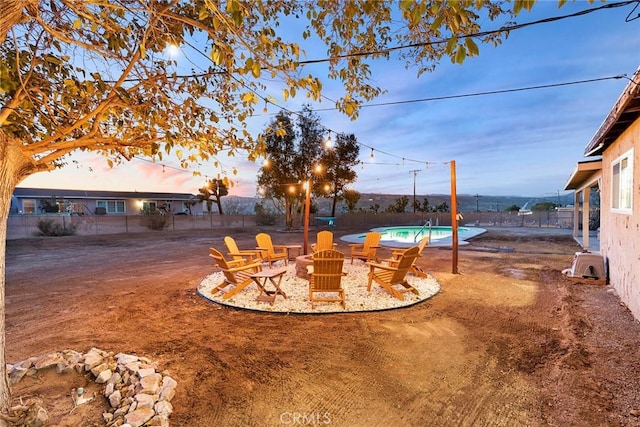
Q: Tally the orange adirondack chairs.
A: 8